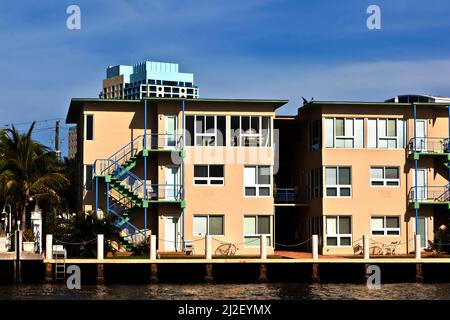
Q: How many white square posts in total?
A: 8